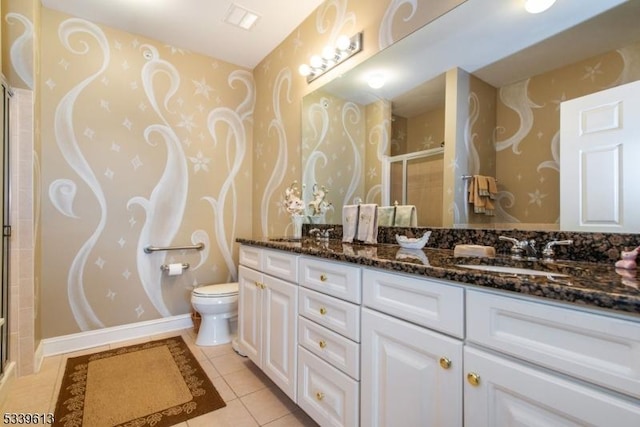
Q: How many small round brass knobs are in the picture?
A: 8